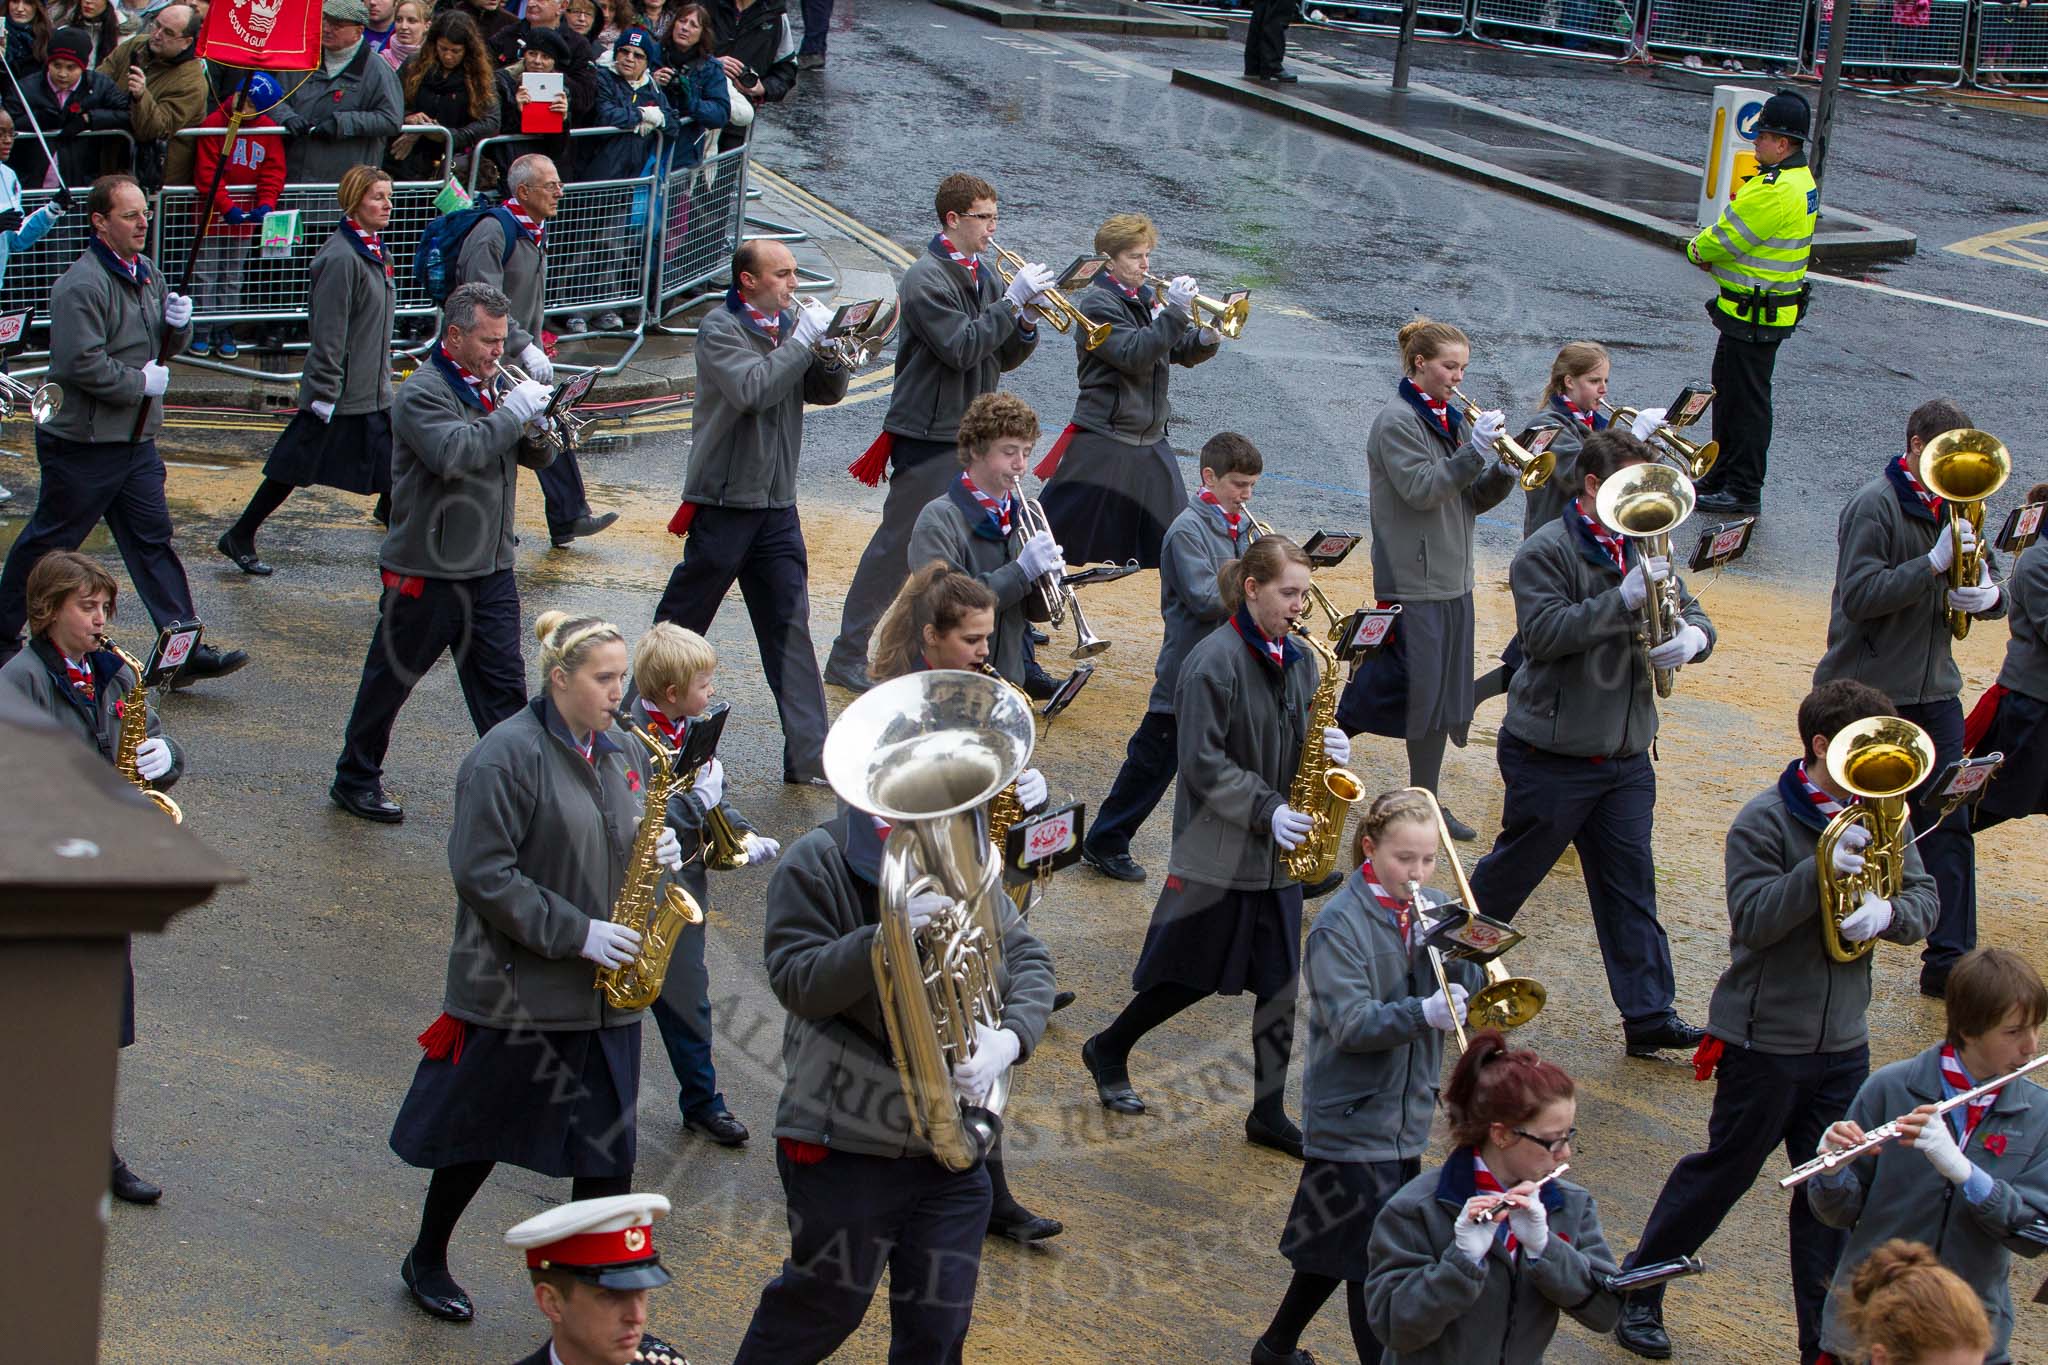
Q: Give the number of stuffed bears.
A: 0